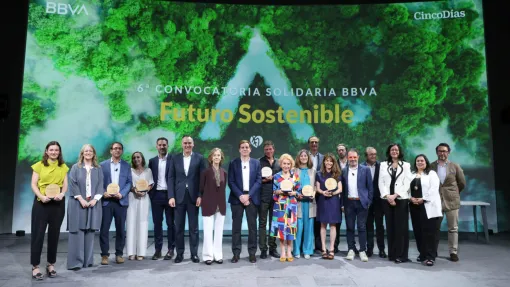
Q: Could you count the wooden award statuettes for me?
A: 7